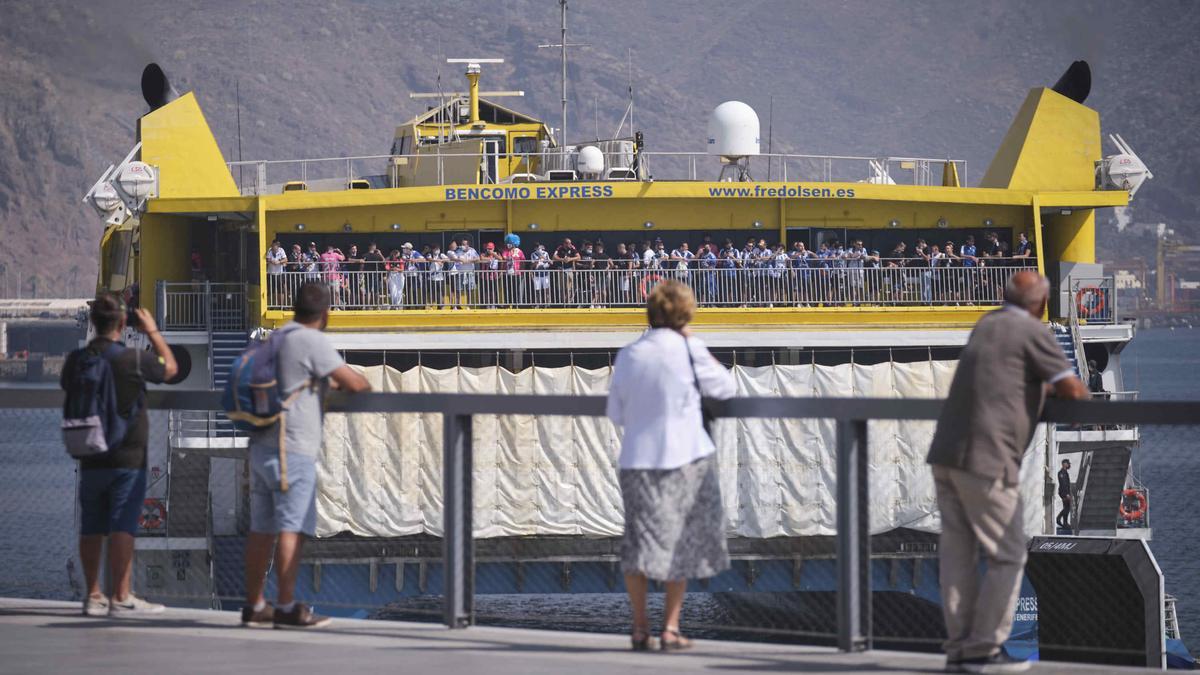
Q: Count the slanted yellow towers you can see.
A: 2